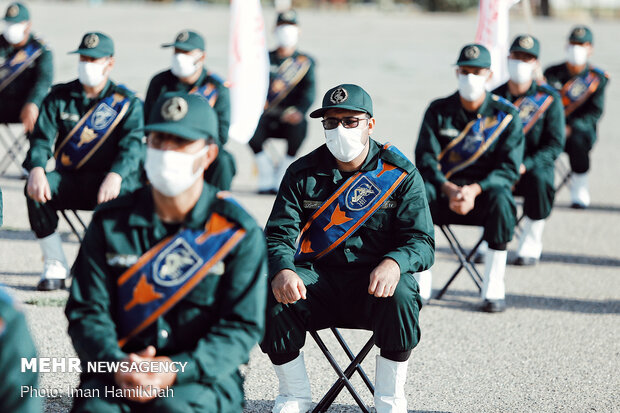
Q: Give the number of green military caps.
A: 9